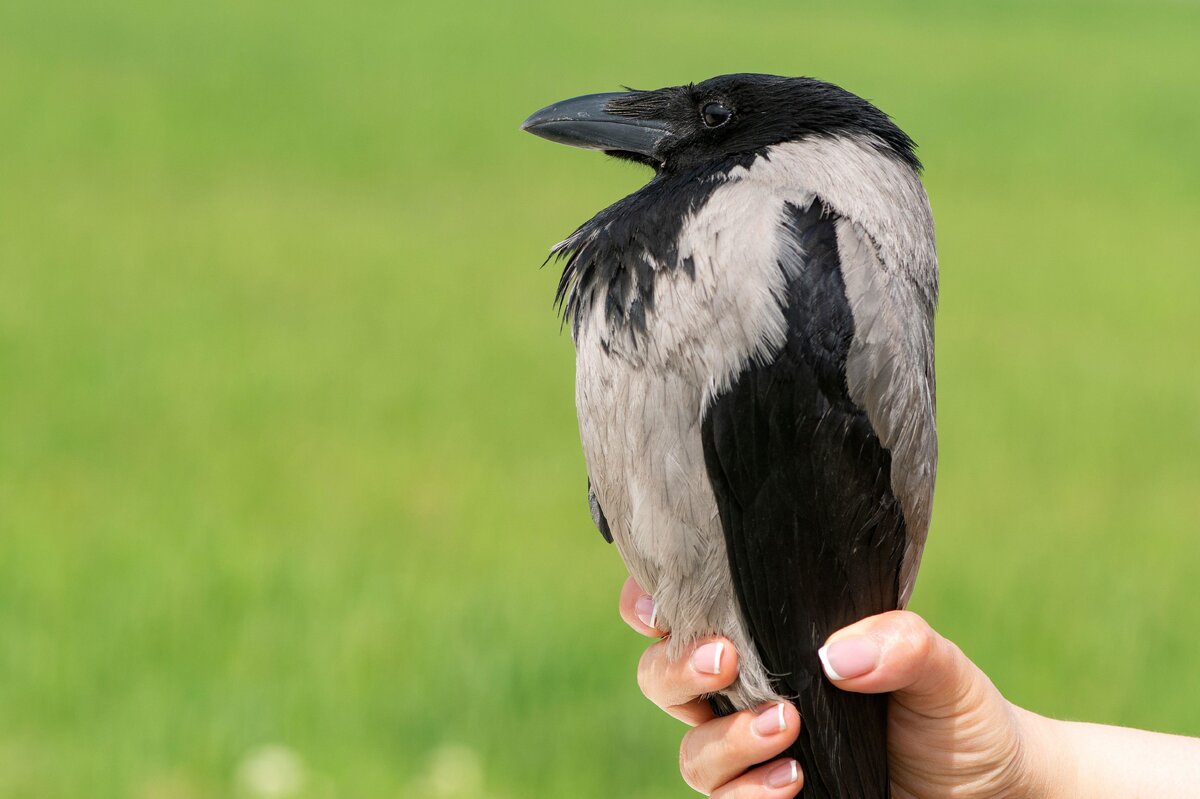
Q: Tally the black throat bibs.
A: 1